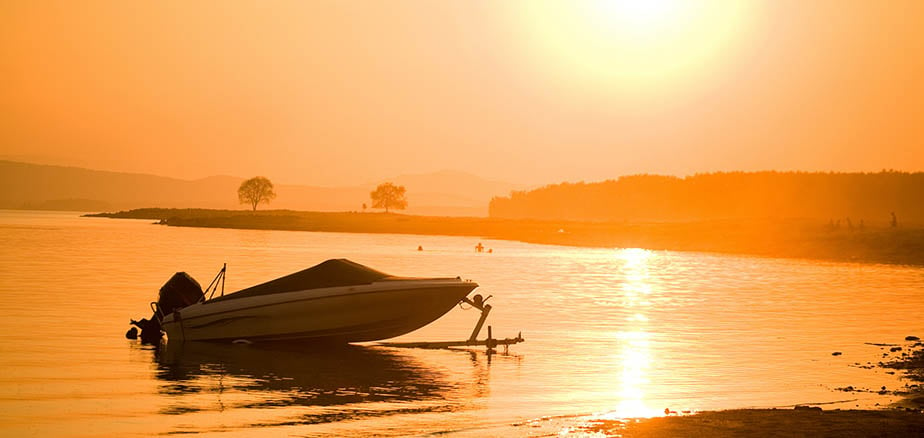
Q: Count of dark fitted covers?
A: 1